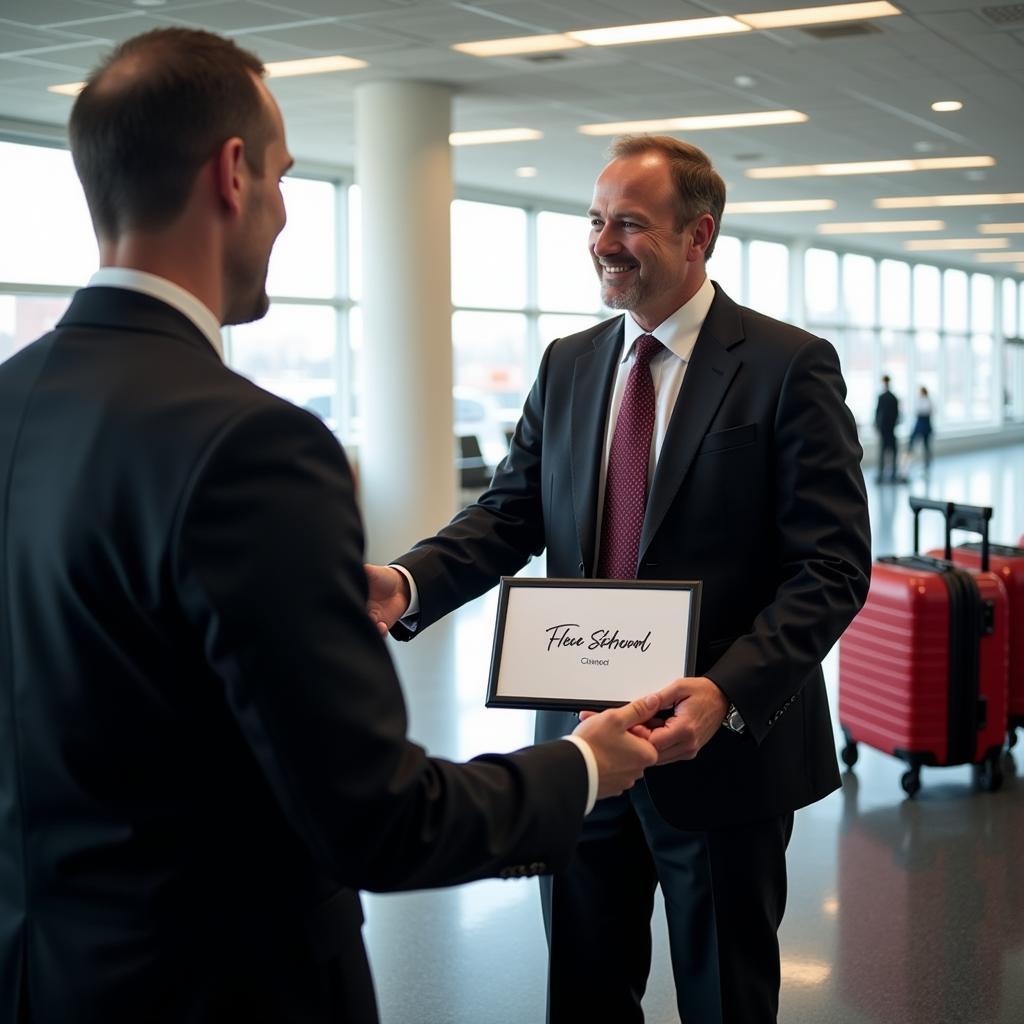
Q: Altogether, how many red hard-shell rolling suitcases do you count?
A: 2